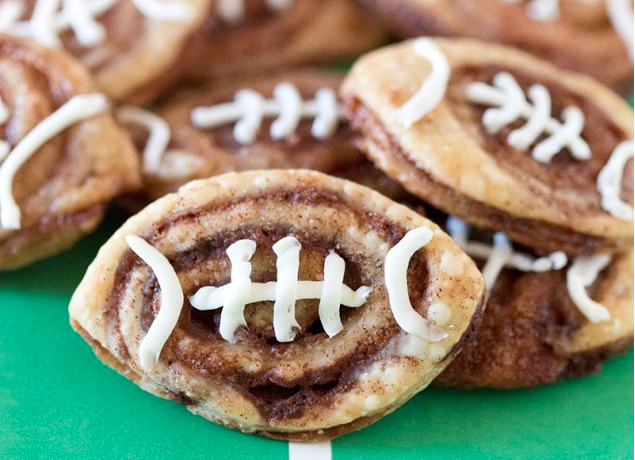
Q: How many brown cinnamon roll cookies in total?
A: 8